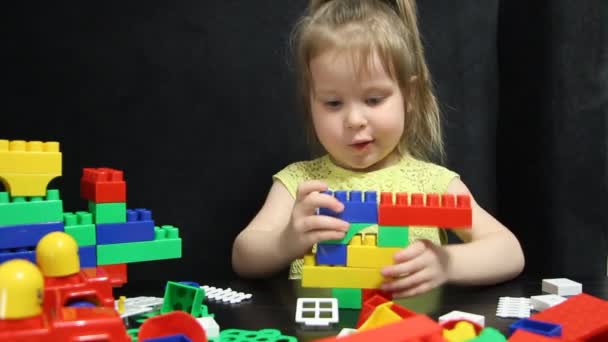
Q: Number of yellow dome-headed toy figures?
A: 2